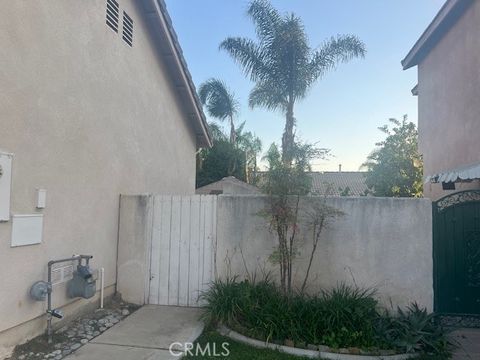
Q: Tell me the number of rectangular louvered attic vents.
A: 2